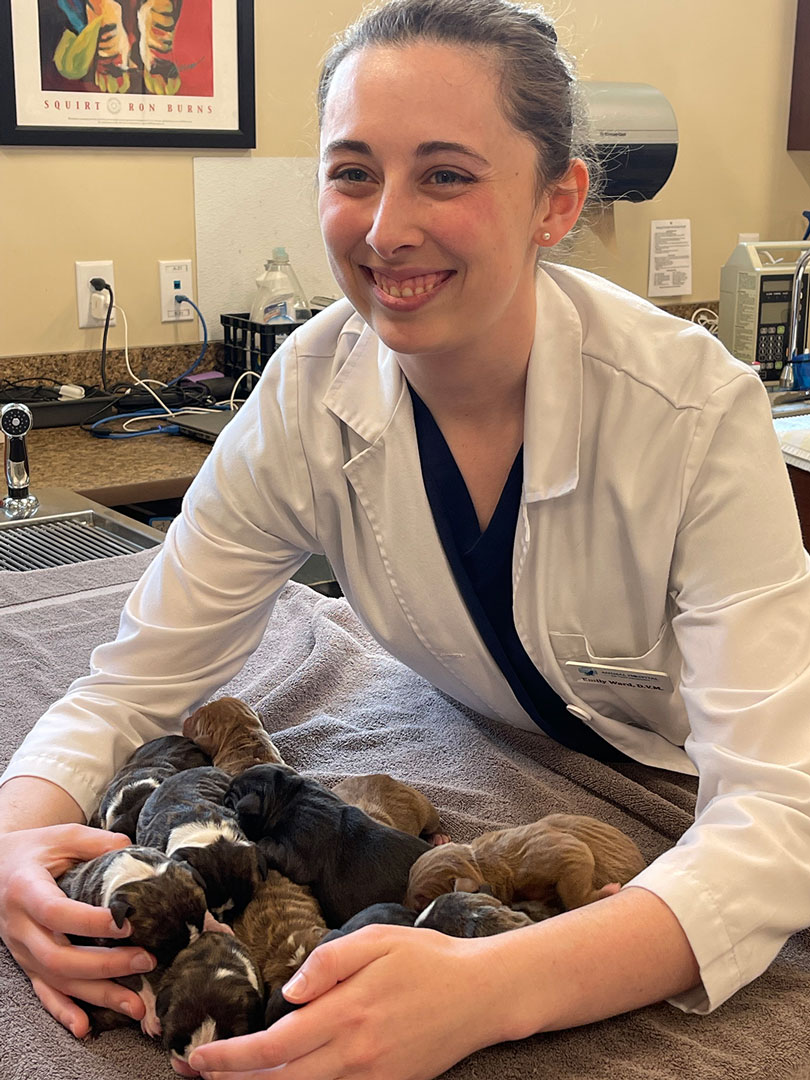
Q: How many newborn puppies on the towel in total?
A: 11